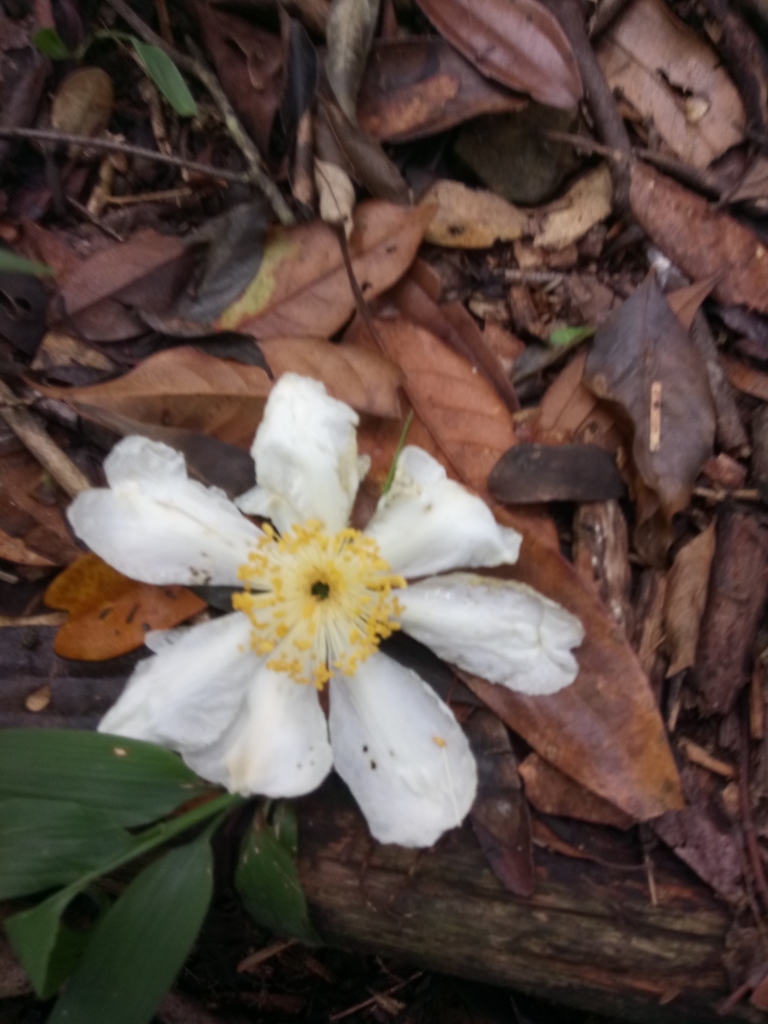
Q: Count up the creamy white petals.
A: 7